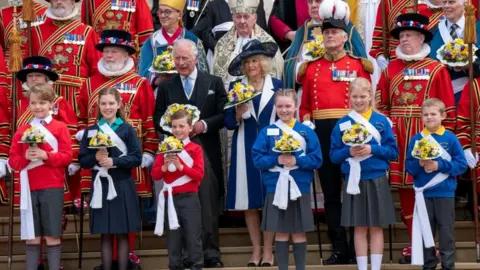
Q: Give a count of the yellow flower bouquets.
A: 11